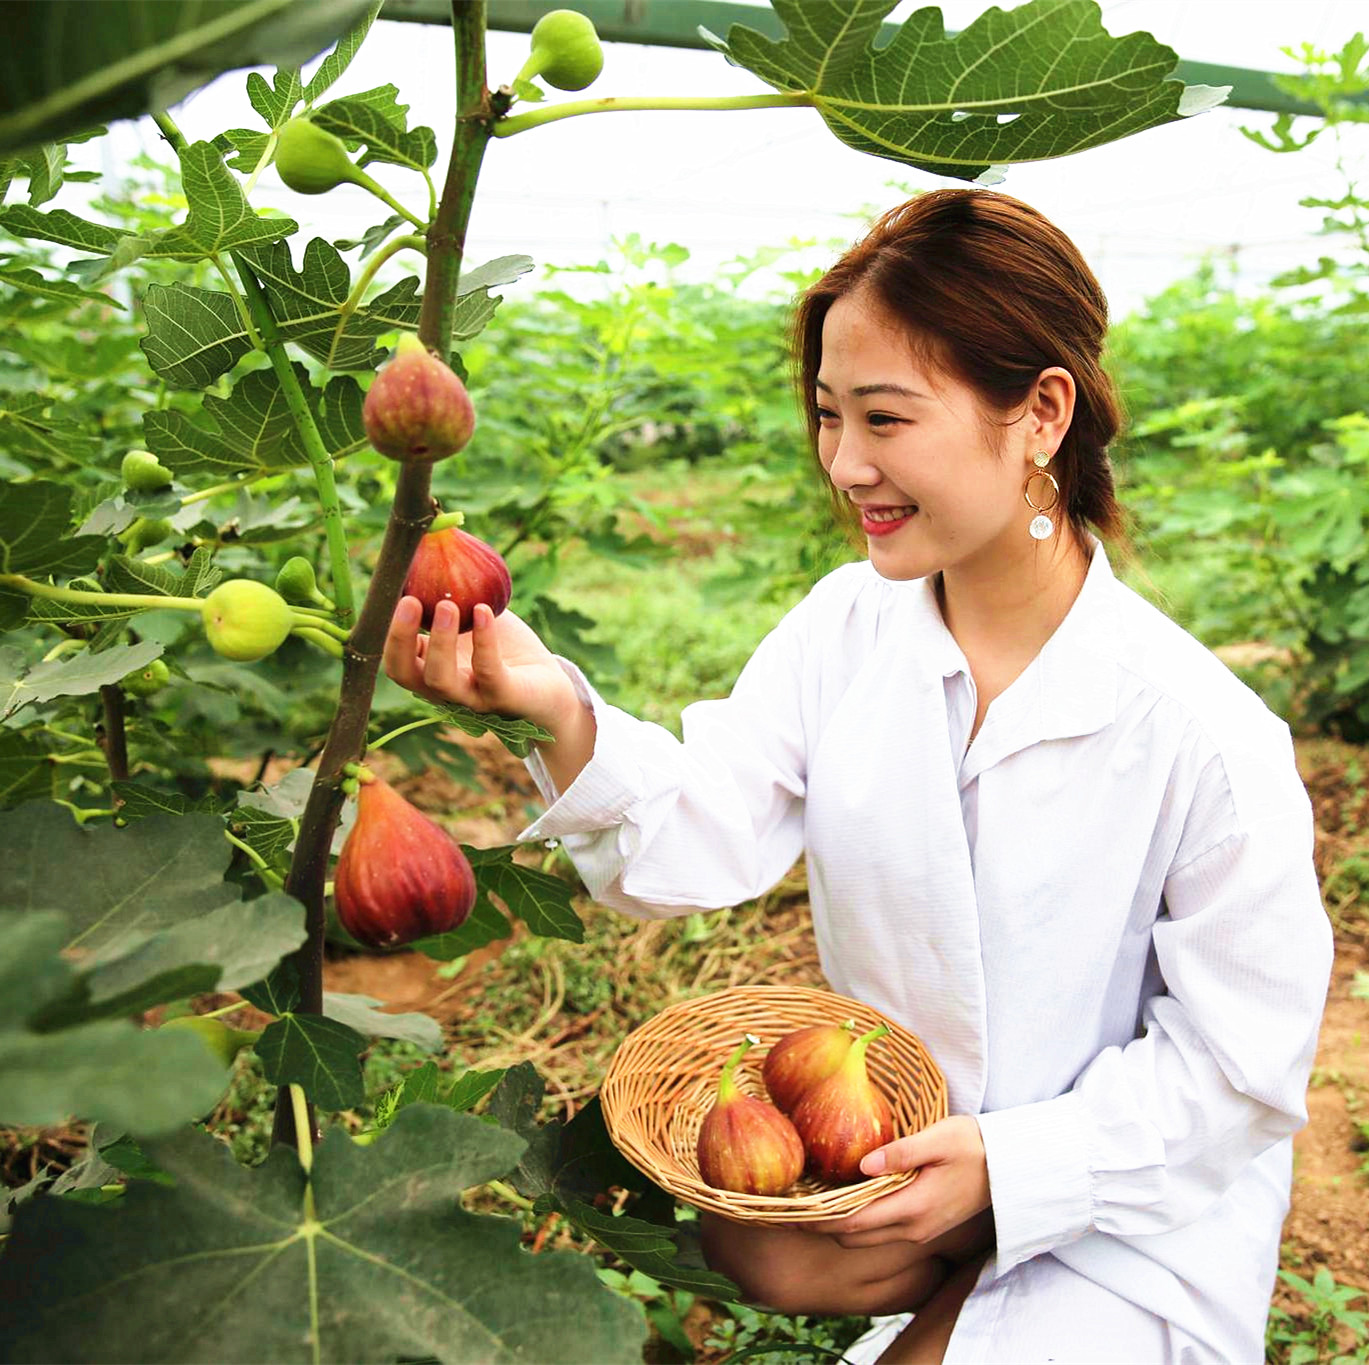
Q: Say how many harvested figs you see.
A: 3